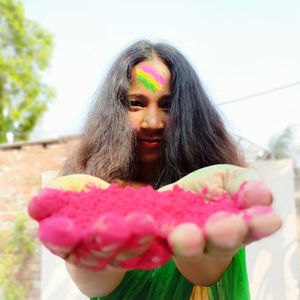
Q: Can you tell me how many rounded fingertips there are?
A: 8